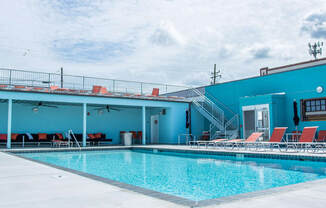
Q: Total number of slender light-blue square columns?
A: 3